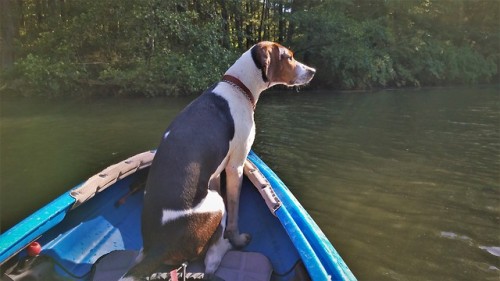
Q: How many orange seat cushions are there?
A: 0